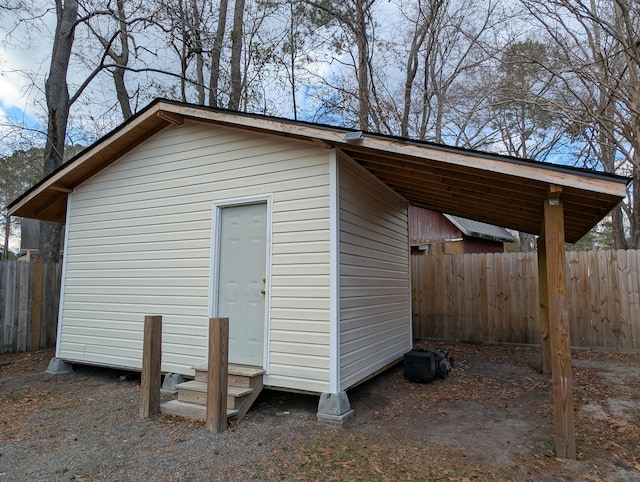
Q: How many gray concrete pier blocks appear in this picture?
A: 3